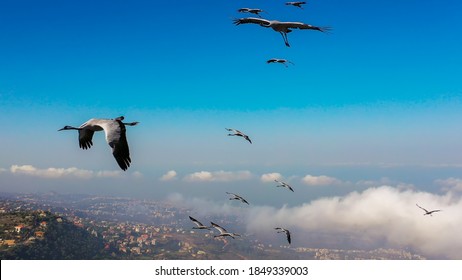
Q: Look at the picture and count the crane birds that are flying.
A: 12